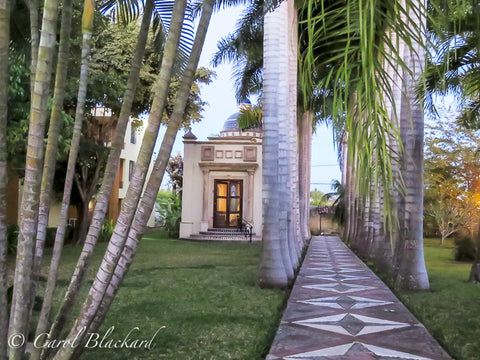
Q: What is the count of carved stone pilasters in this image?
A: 2